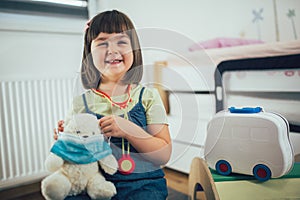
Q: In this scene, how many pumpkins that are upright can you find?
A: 0